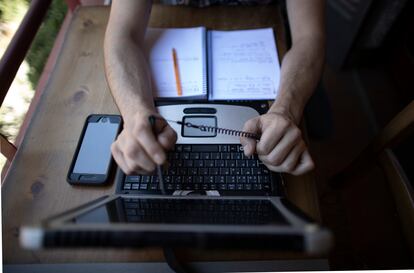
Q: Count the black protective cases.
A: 1